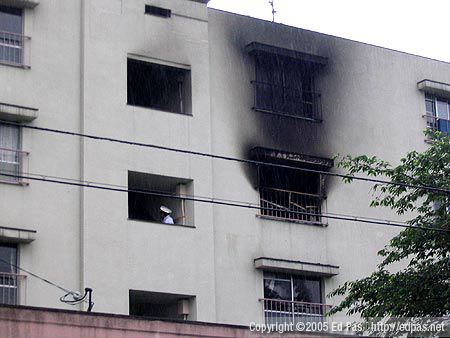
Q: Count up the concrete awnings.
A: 7